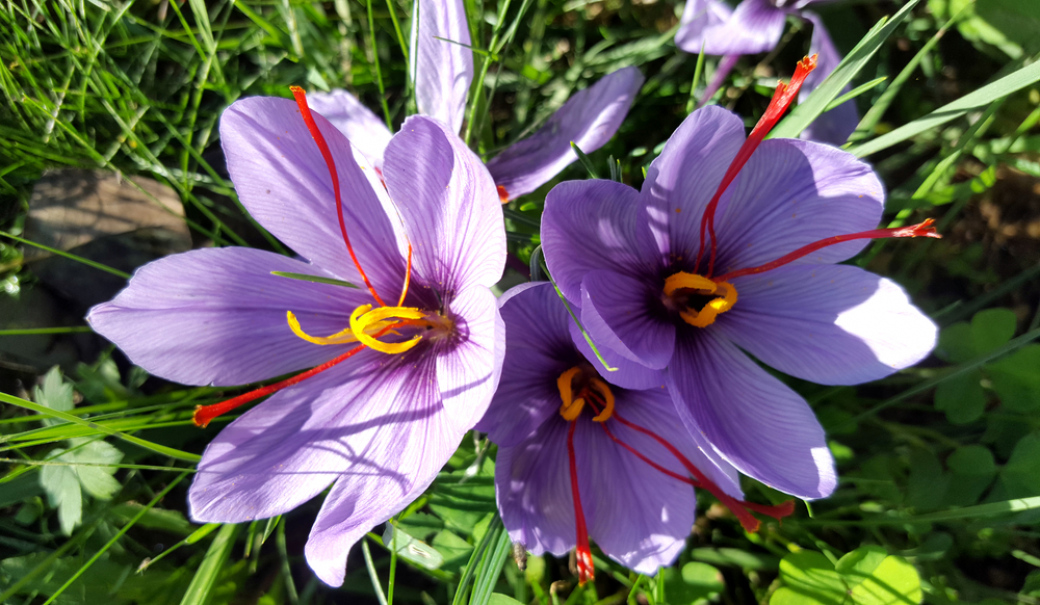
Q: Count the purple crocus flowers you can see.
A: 5